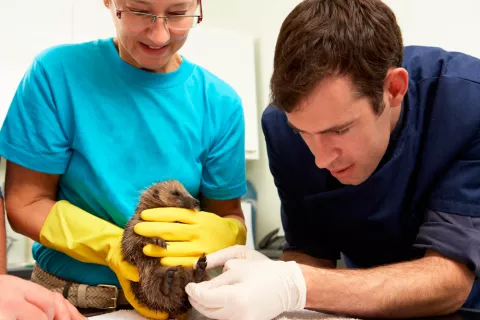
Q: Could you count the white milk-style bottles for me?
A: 0